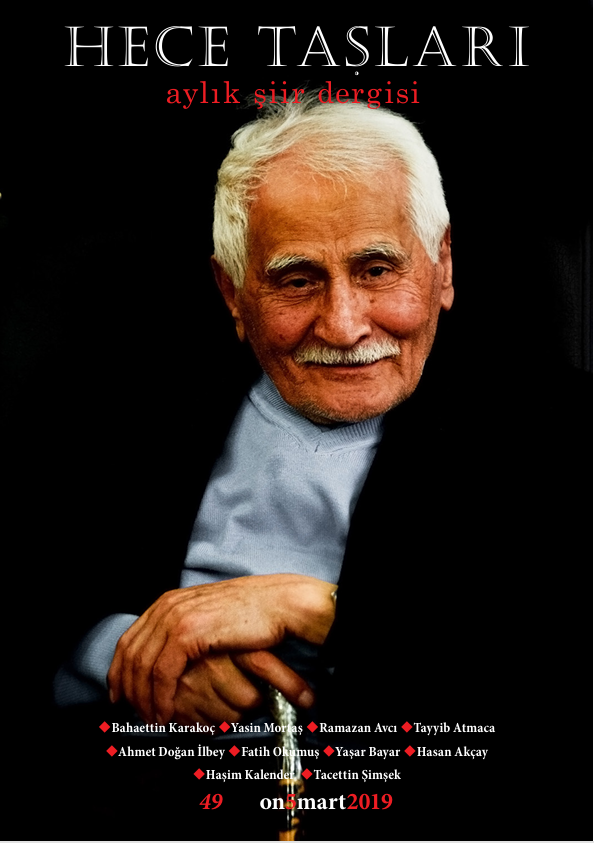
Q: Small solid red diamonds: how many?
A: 10